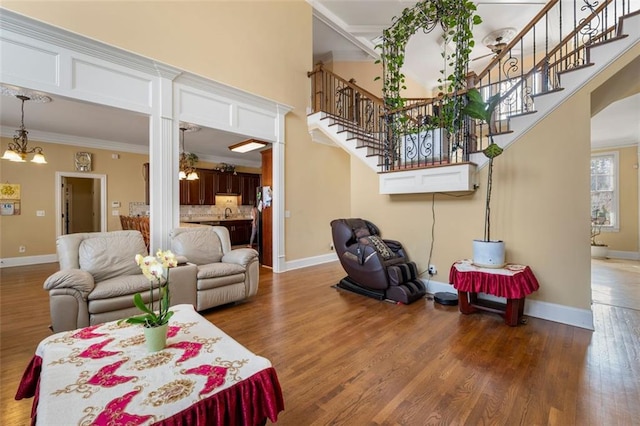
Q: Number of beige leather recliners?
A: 2